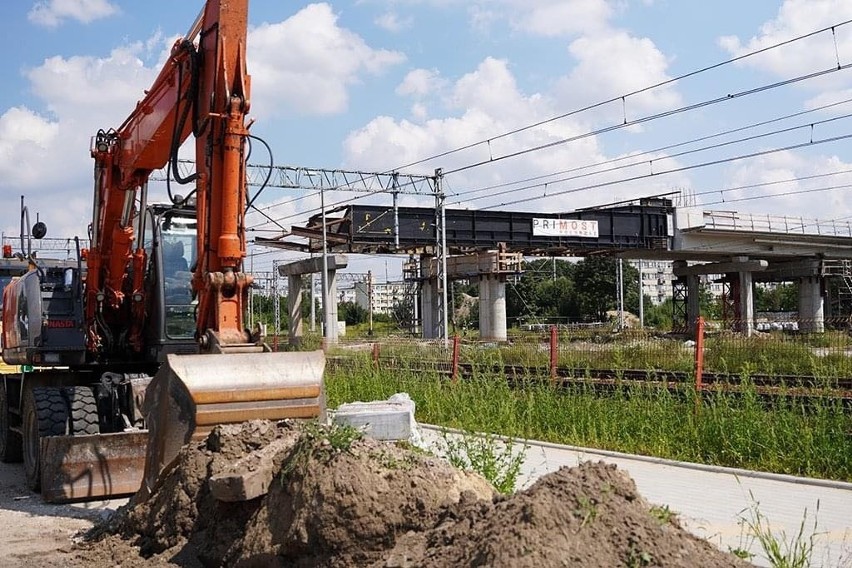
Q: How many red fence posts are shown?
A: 4